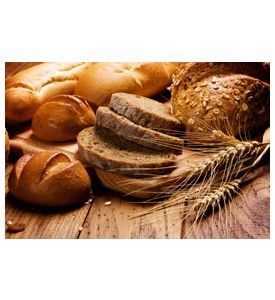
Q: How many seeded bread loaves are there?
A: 1